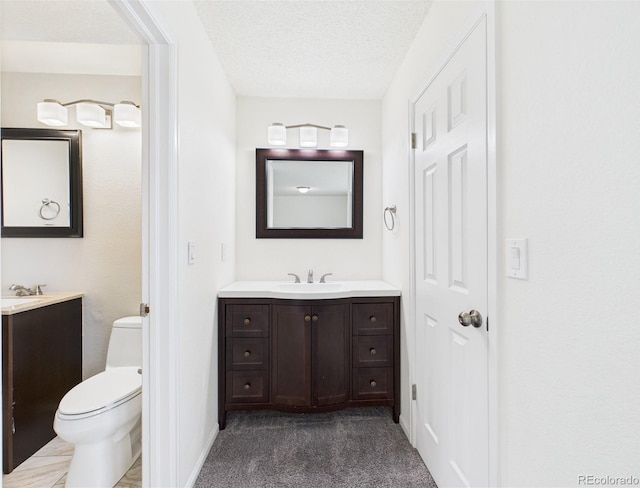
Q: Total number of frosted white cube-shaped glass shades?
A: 6